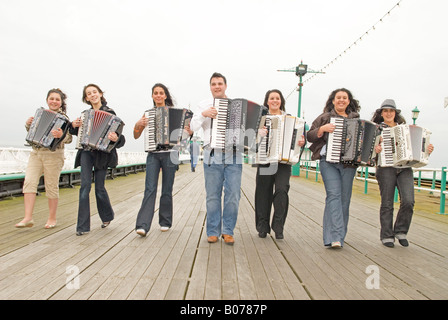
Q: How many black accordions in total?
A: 5